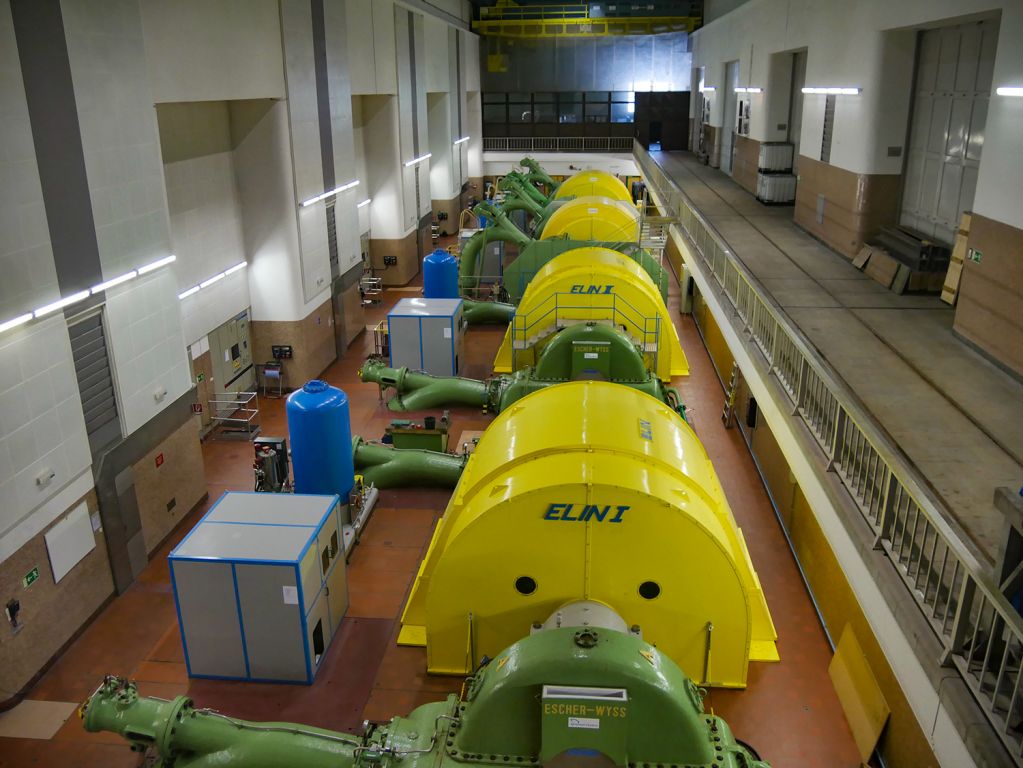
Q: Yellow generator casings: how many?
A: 4